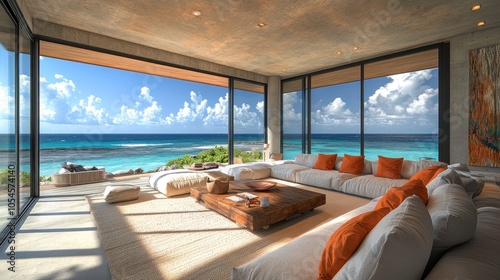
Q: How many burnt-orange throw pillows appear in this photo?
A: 6